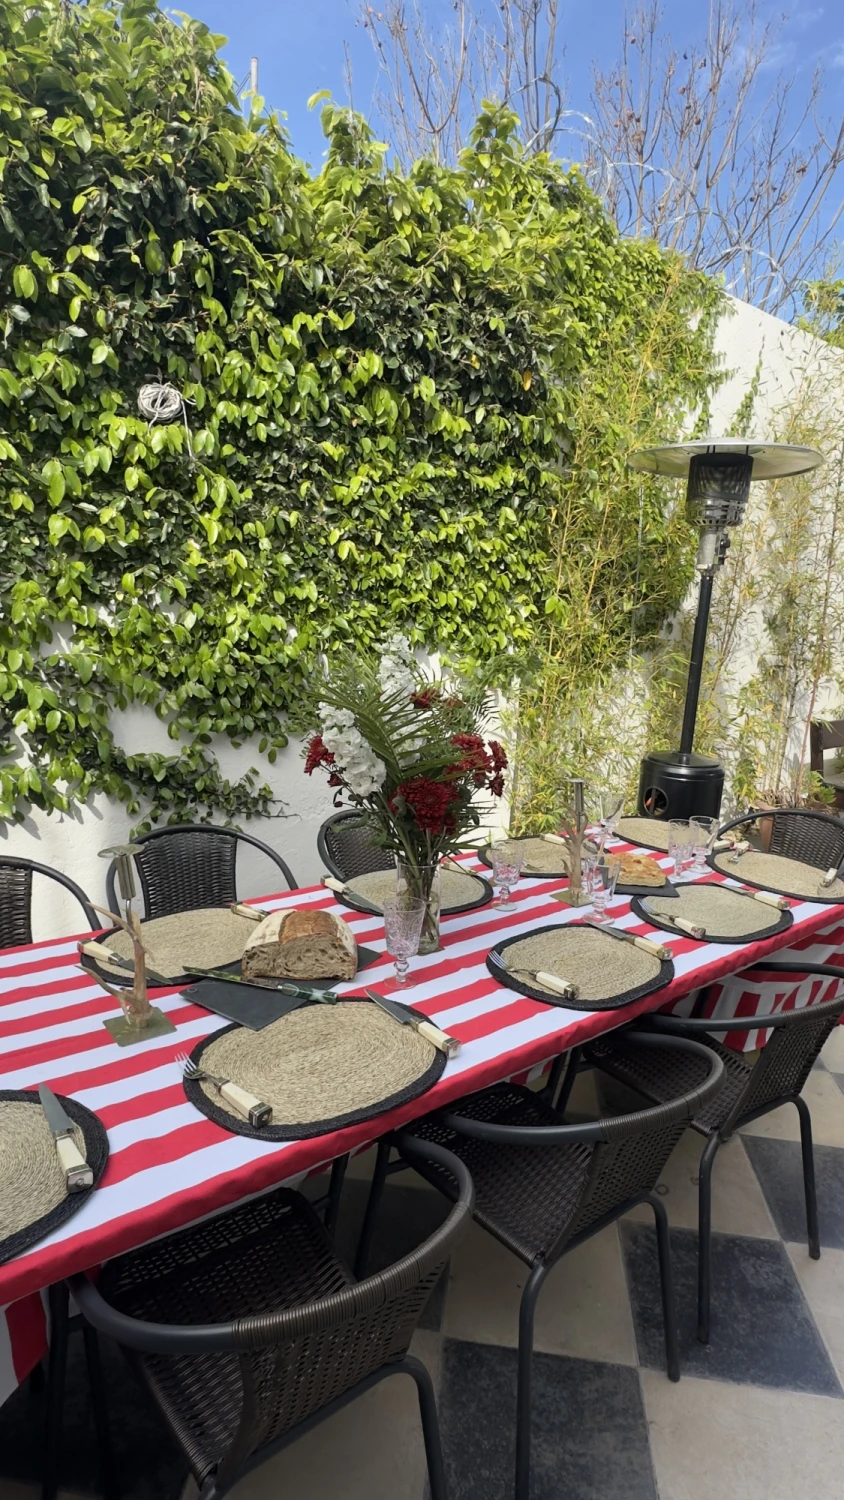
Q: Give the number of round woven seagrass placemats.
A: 9